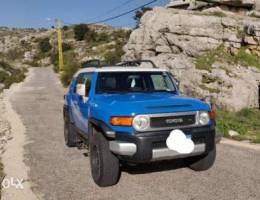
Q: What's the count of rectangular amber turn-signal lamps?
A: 2